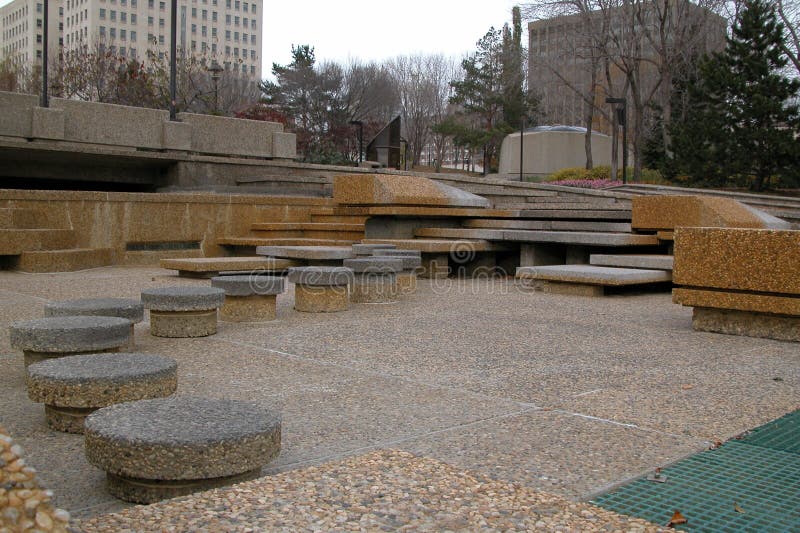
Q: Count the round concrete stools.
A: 11